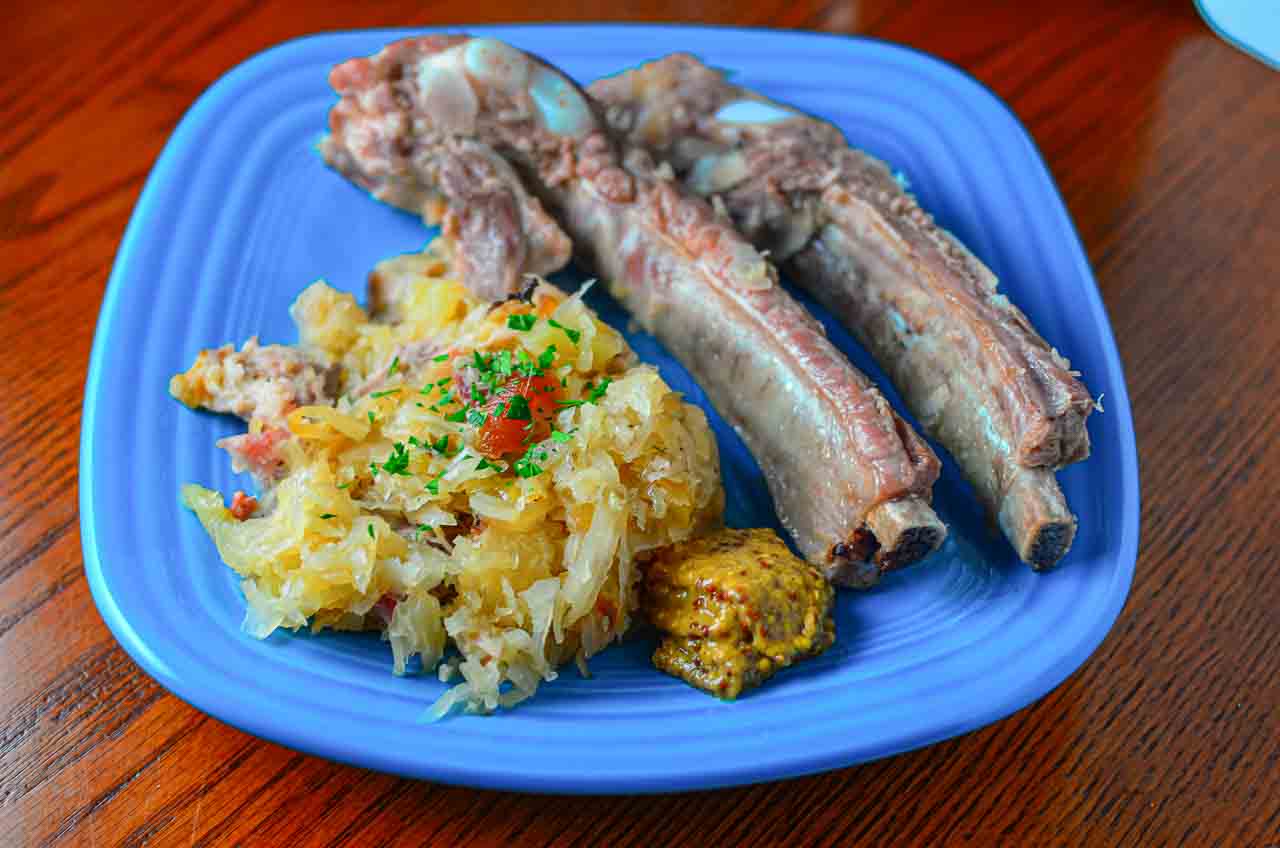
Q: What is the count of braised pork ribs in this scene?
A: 2